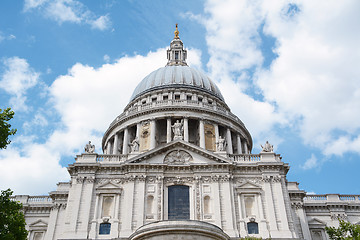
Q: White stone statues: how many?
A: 5